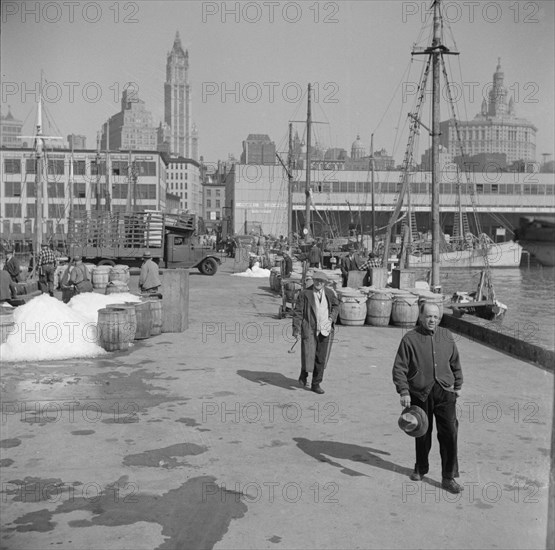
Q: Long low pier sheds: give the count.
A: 1